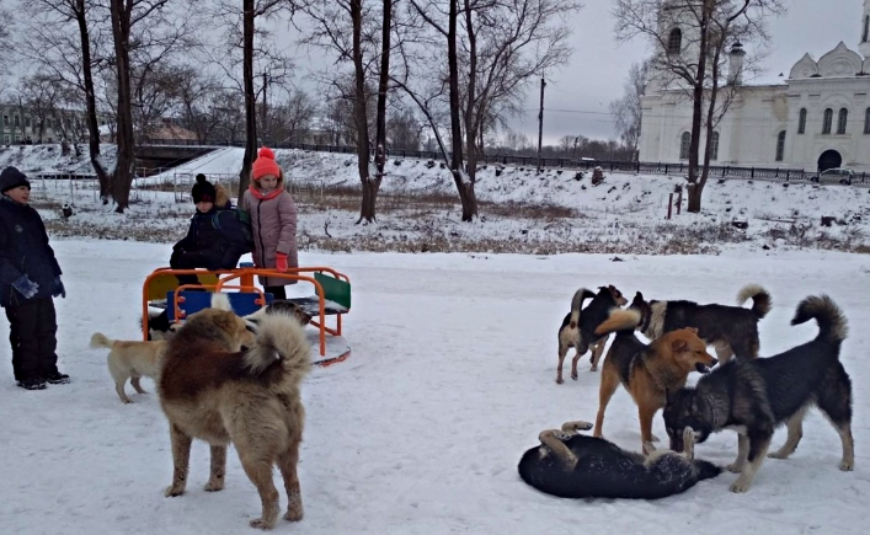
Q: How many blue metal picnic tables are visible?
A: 0